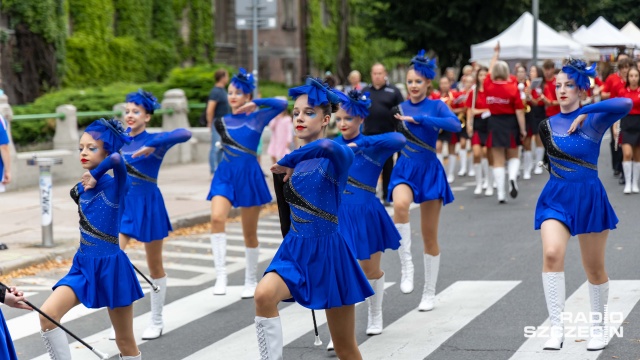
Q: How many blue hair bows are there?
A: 7